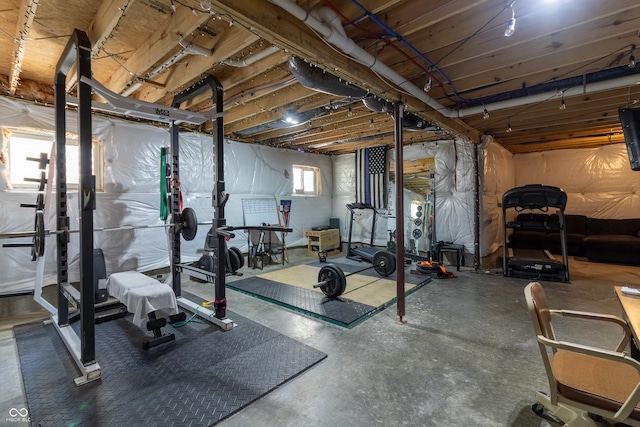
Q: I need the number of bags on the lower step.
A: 0